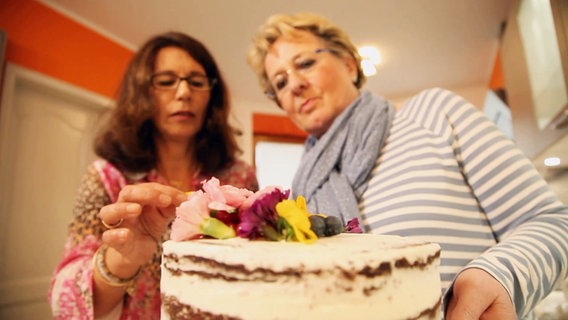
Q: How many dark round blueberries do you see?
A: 2